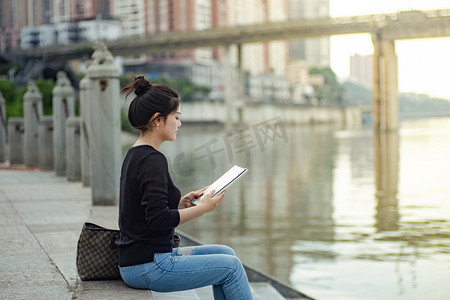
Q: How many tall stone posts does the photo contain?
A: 5